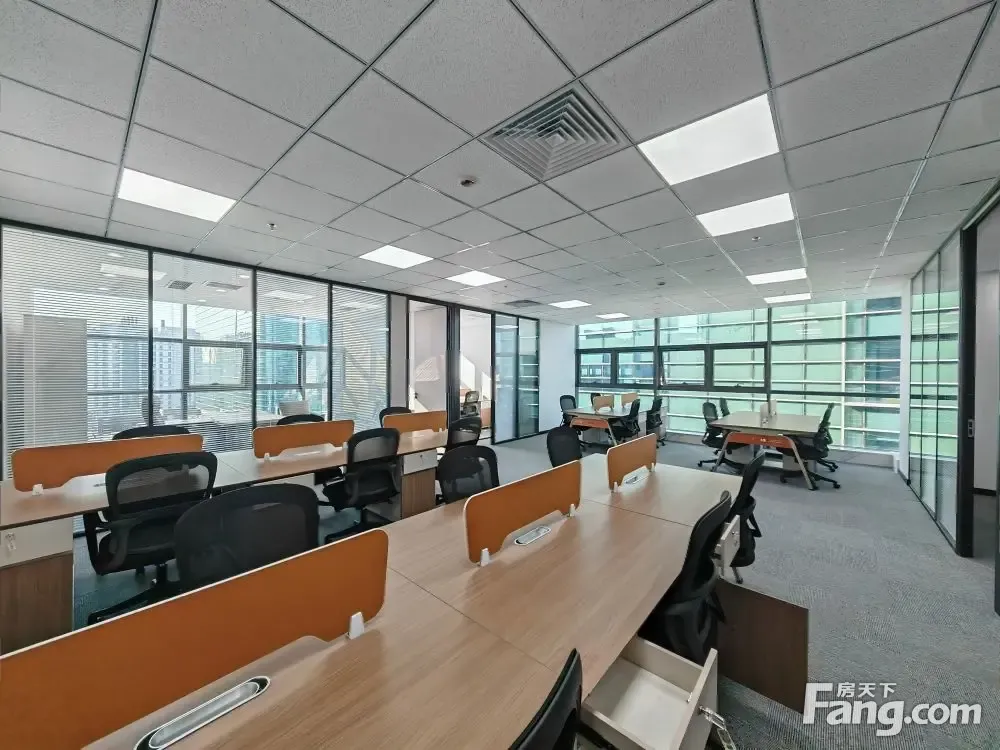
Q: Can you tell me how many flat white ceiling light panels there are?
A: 9